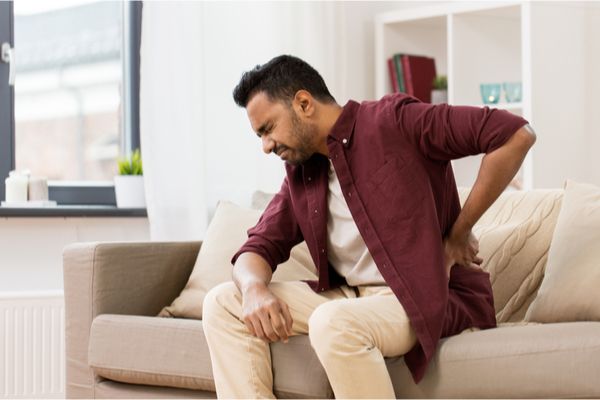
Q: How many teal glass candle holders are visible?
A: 2